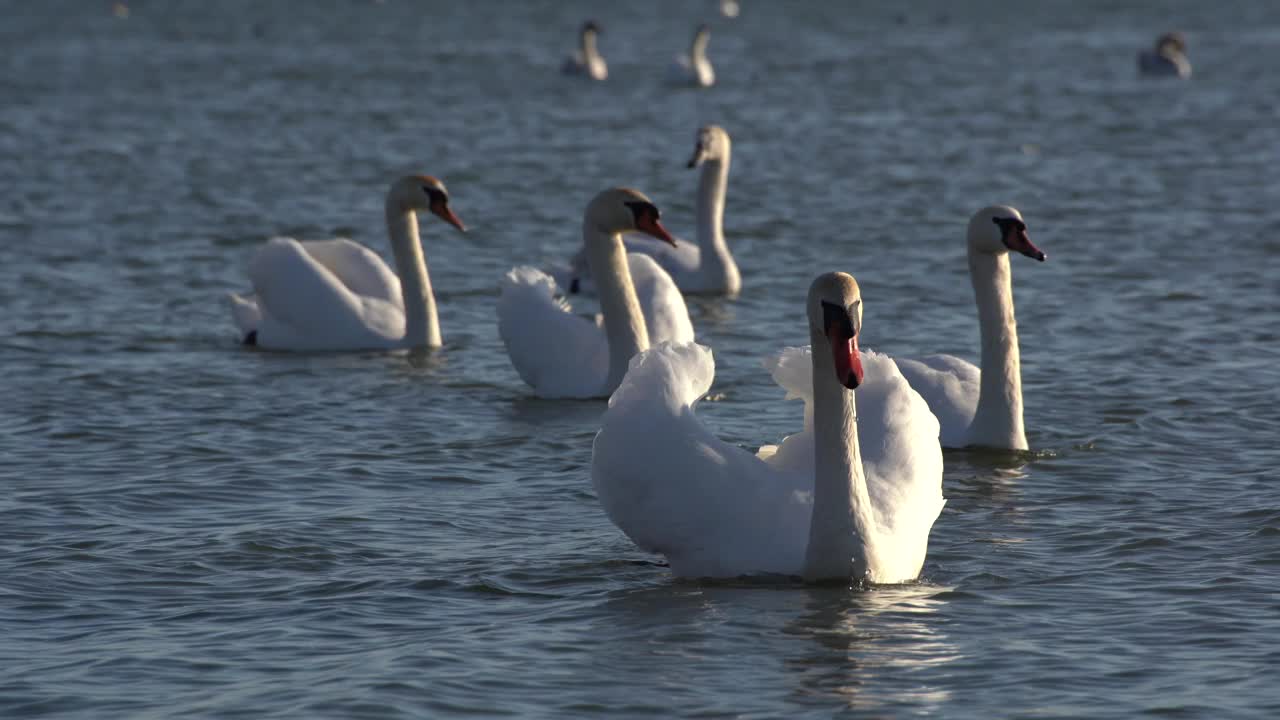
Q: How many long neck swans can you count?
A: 8